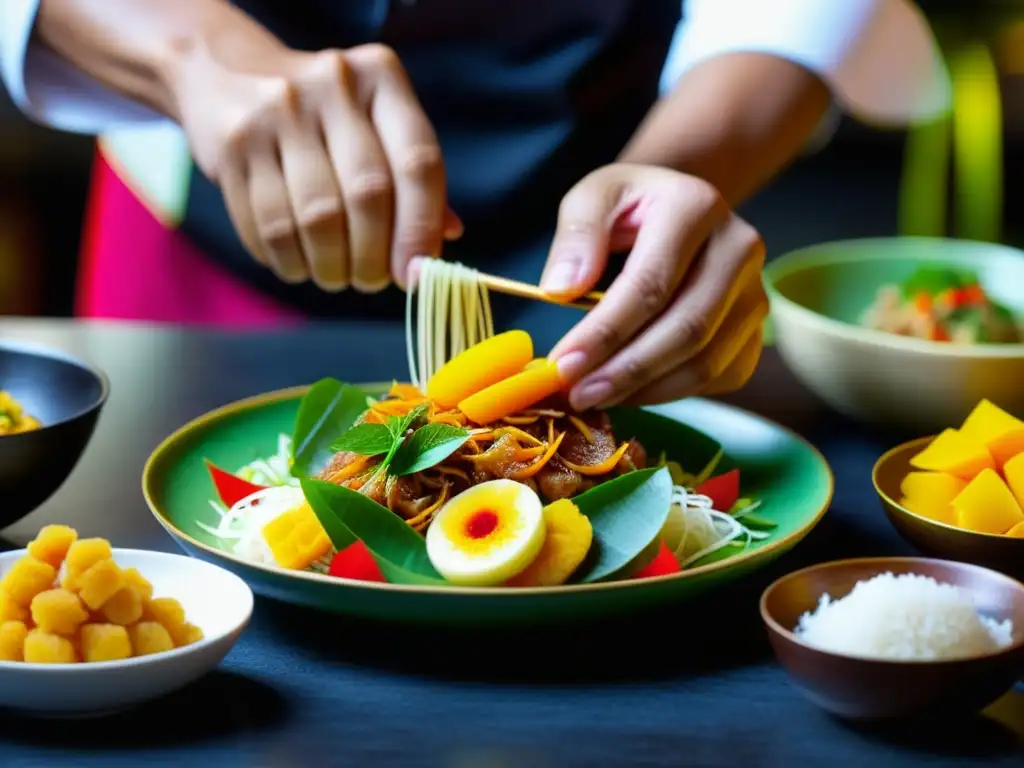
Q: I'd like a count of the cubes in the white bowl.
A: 14